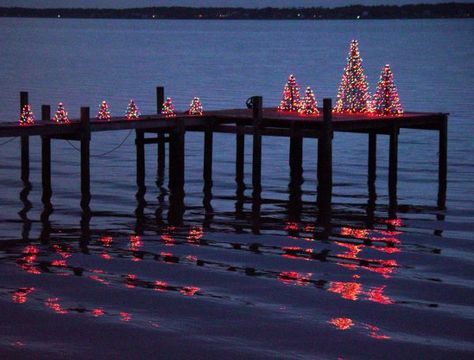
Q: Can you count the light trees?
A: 10